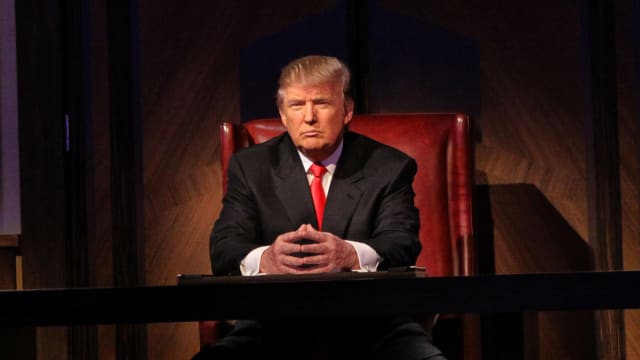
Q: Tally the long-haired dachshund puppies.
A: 0